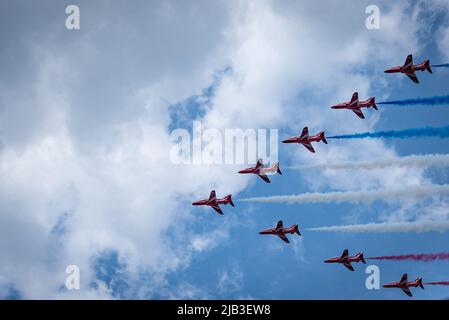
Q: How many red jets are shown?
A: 8